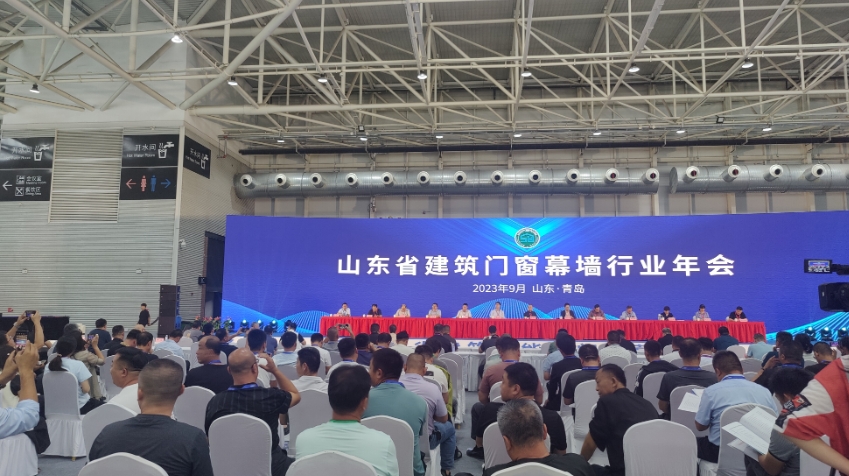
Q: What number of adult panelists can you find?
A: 13